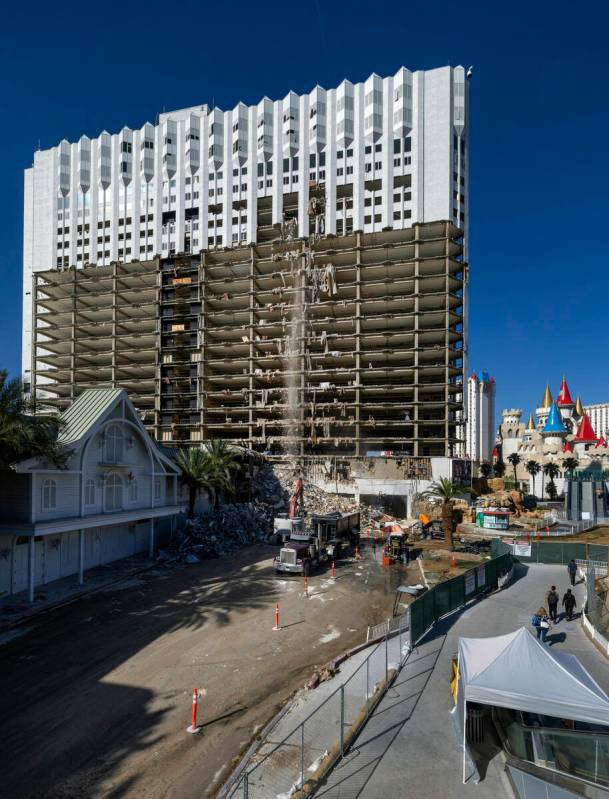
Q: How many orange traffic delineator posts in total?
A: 5